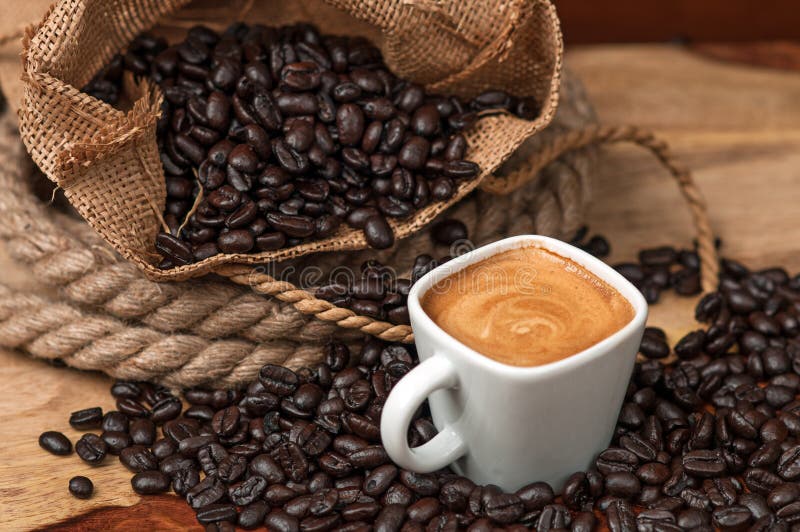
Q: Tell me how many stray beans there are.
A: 2